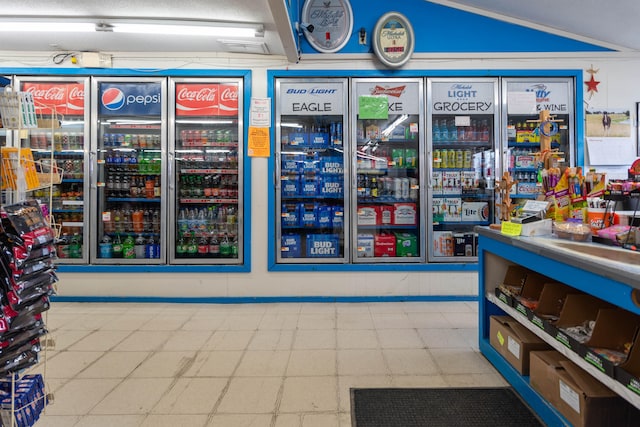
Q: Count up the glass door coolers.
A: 7